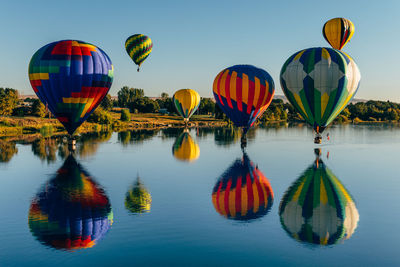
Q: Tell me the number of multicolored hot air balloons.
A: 6